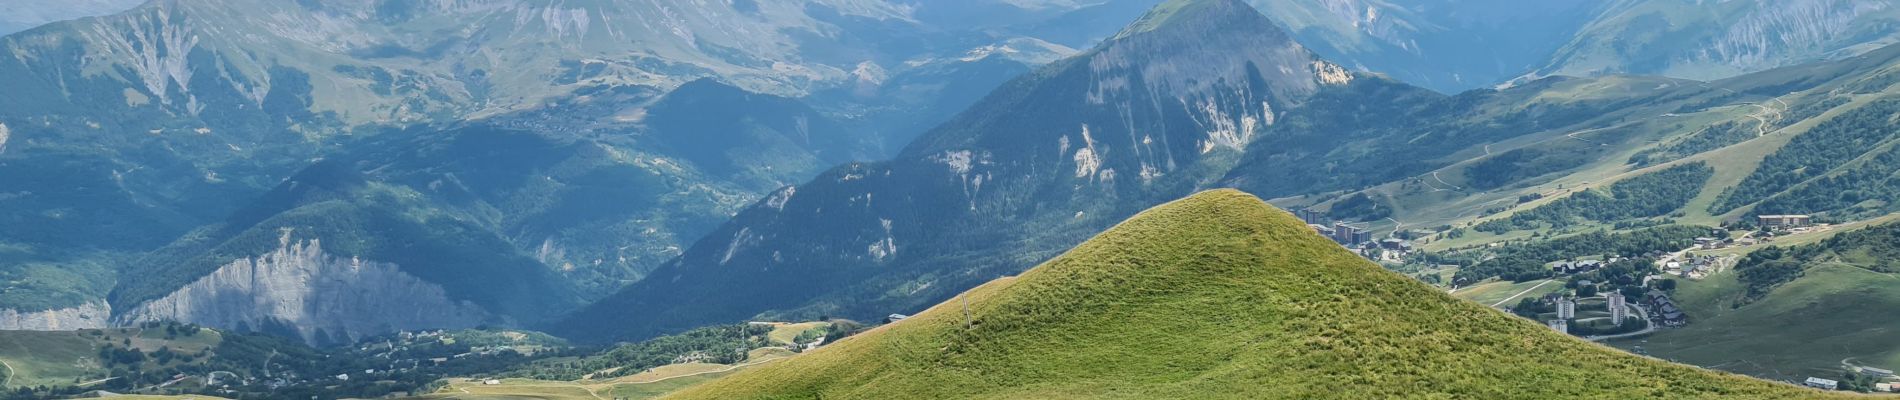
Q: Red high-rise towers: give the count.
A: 0